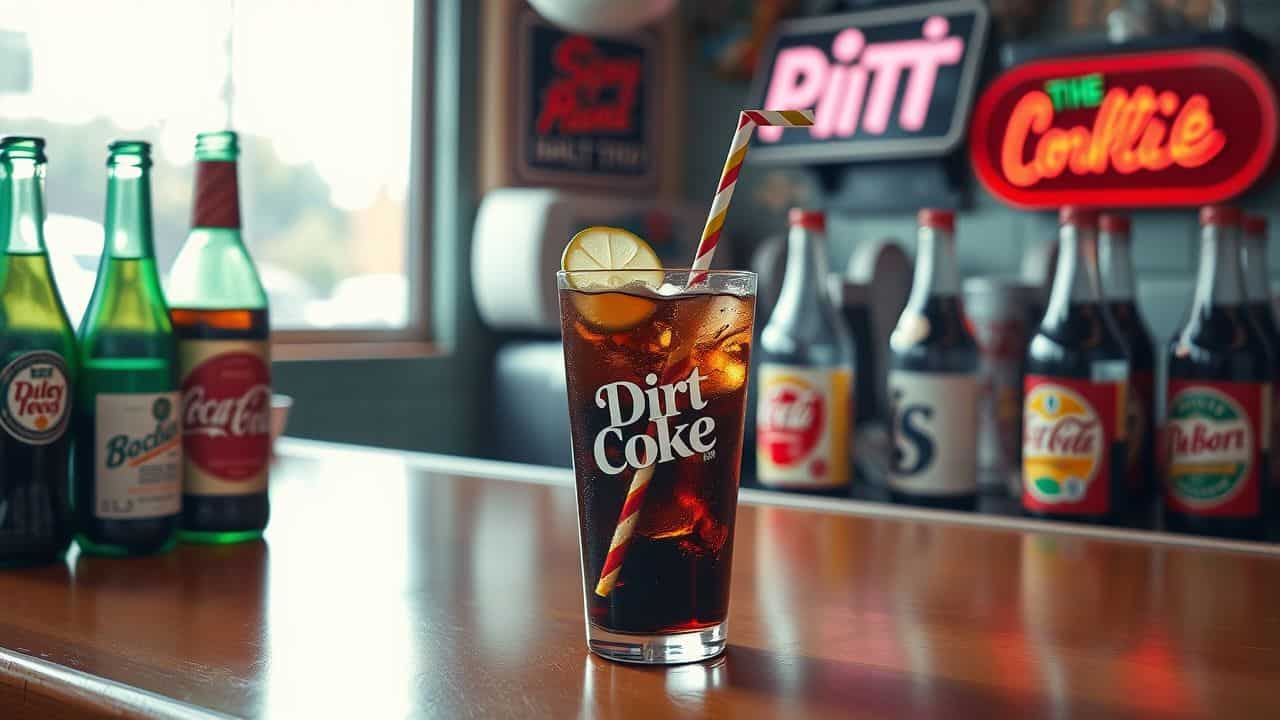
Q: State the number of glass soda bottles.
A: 9